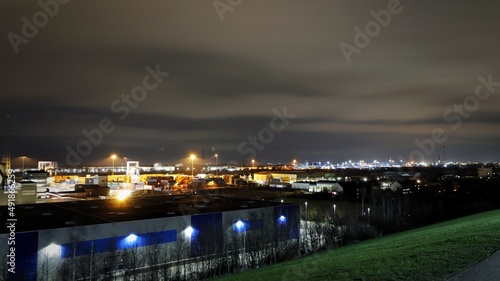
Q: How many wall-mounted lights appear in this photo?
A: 5